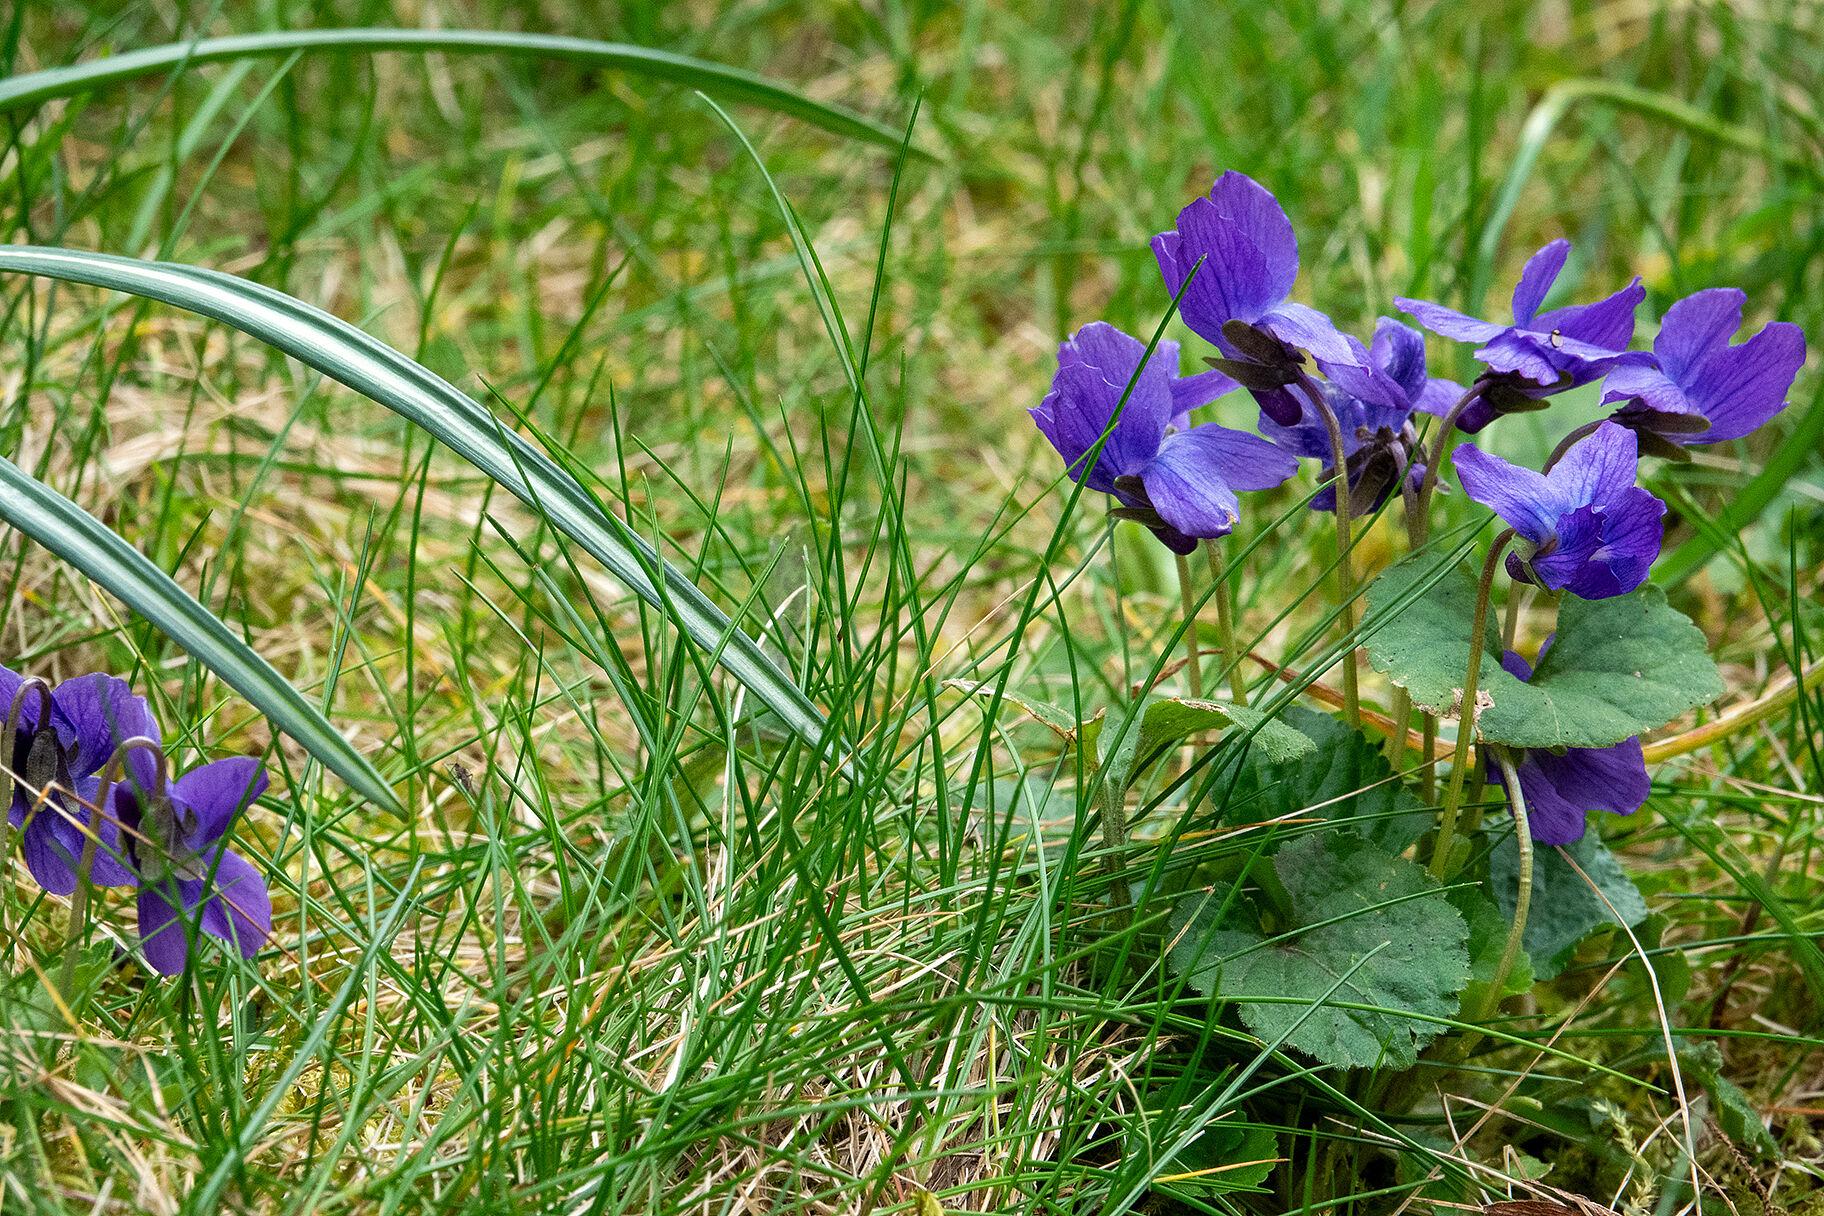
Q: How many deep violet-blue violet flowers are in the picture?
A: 9